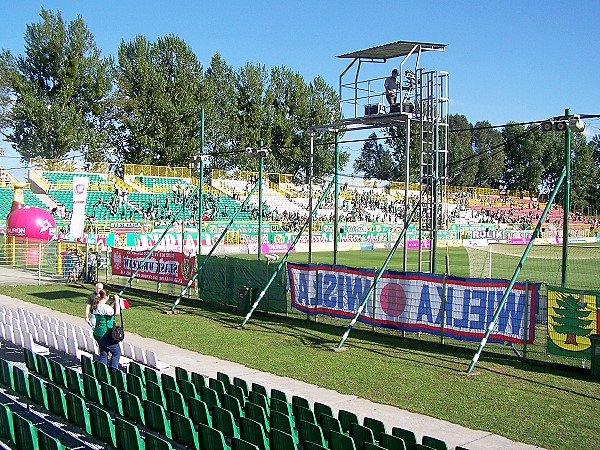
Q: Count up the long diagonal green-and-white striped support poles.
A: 5